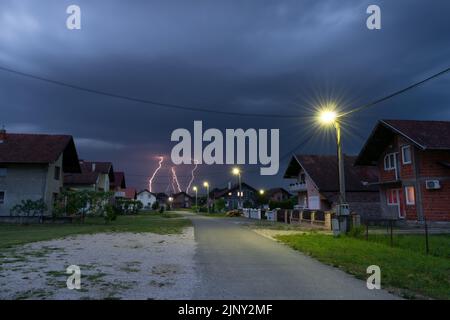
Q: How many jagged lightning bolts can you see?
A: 3